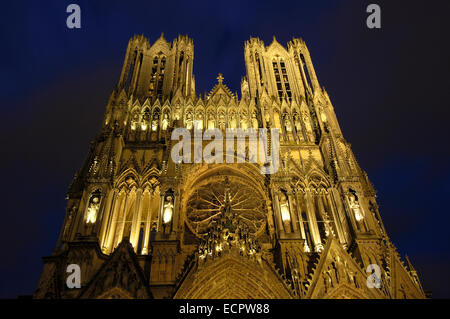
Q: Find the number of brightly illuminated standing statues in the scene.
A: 4